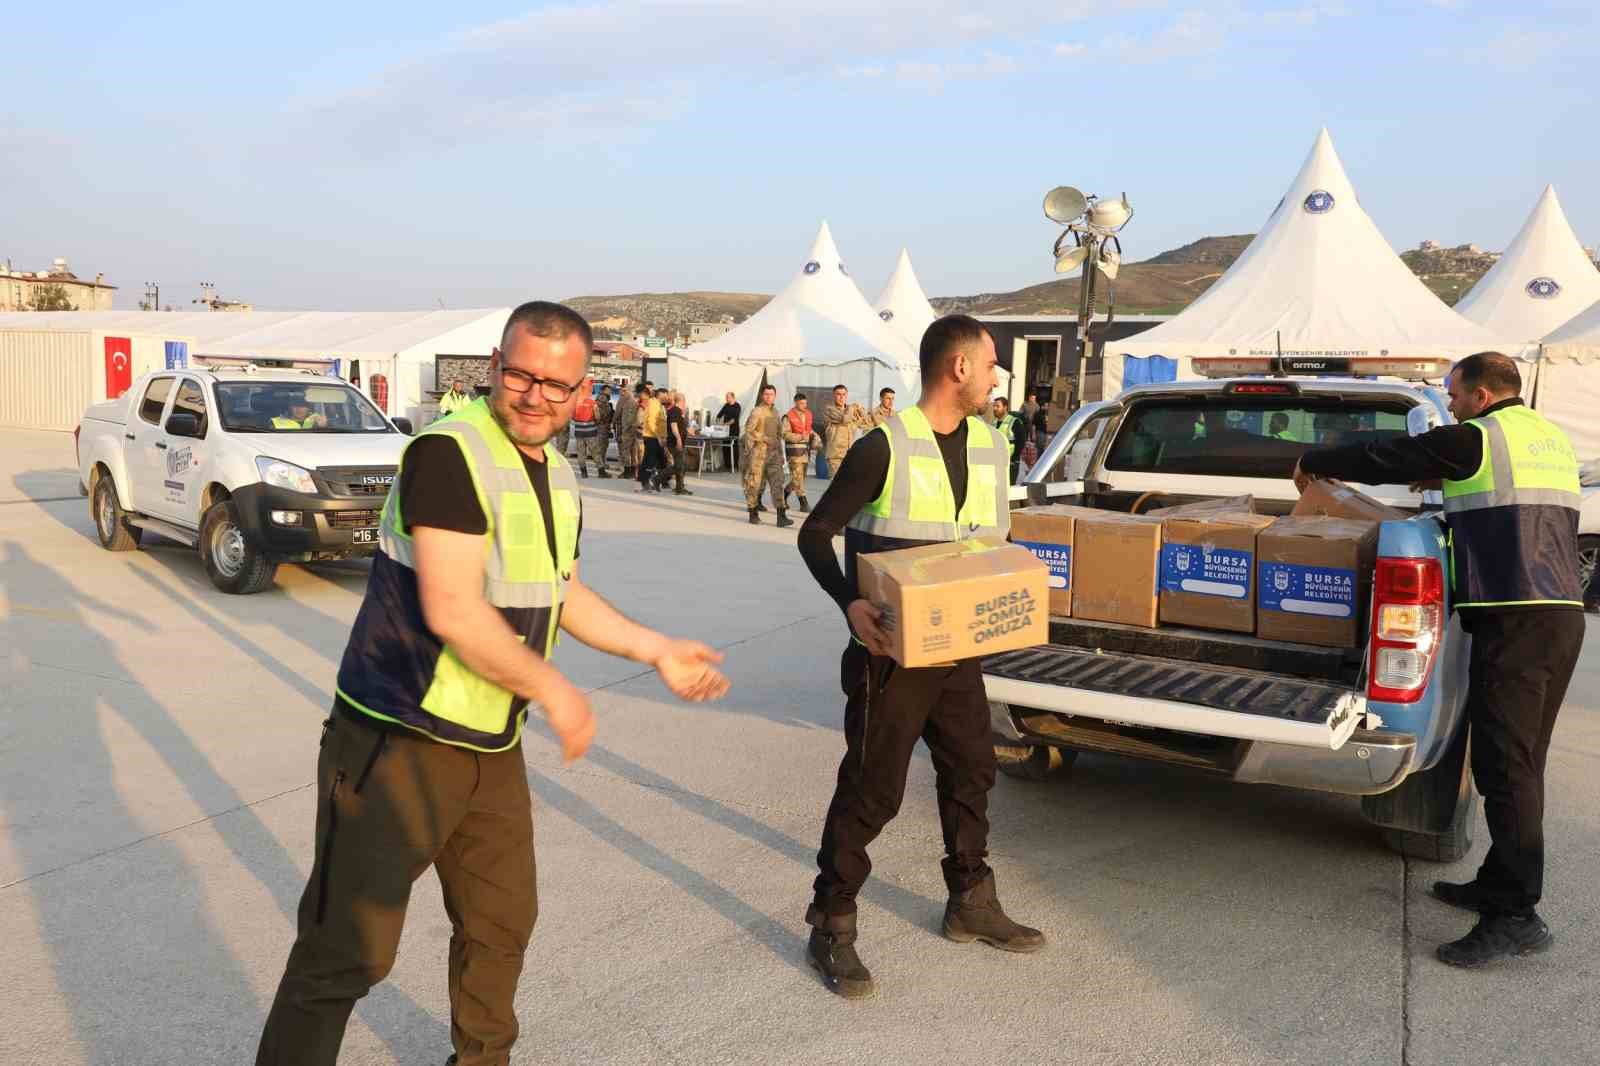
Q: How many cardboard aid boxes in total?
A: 6